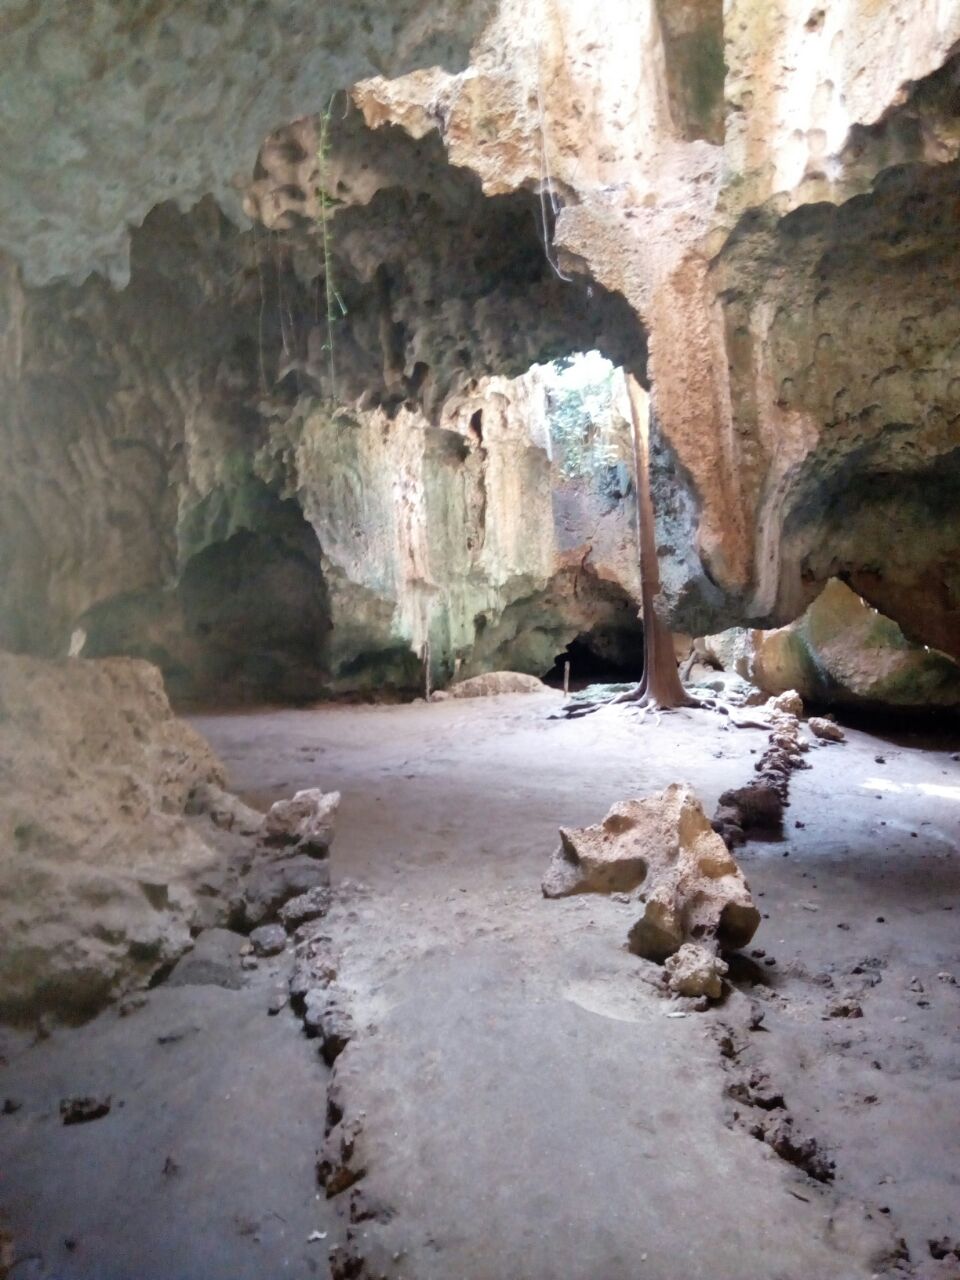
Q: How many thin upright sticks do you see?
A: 2